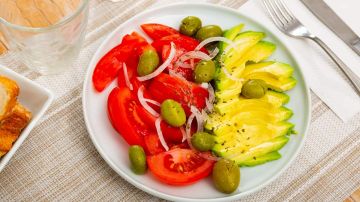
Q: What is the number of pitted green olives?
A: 9